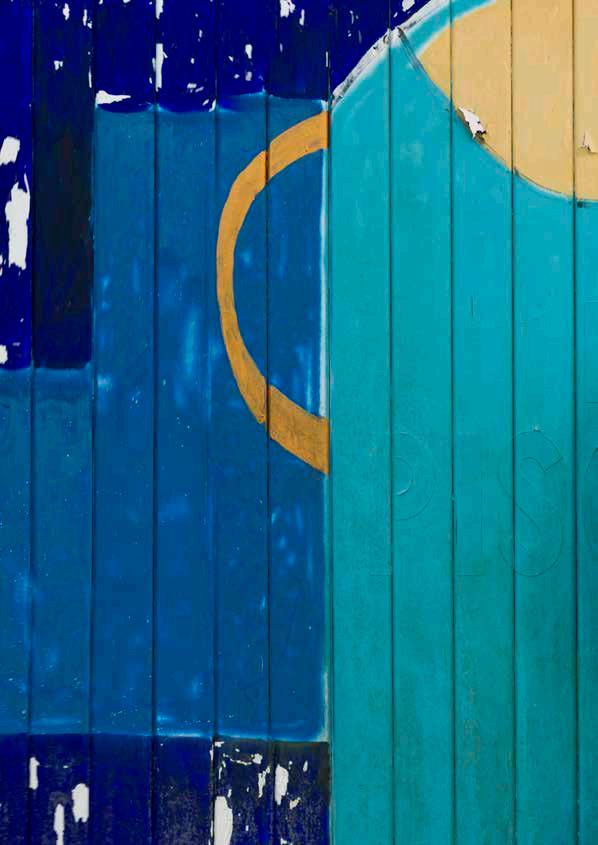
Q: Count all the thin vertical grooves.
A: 10